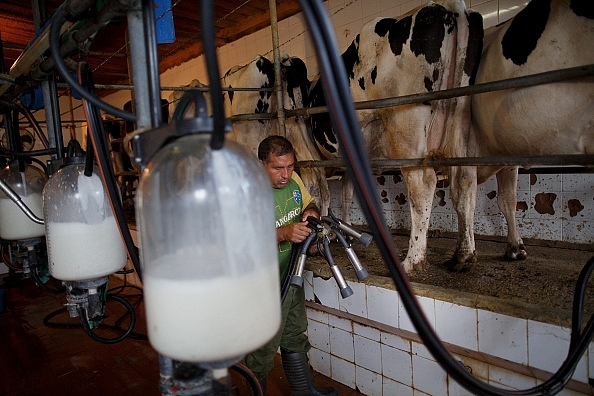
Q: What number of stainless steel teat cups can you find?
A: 4